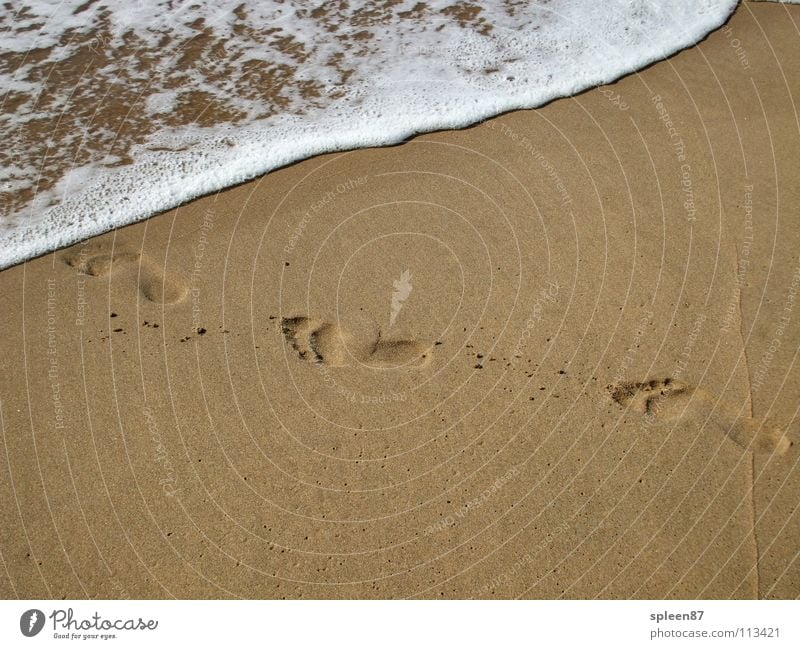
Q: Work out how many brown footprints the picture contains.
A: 3